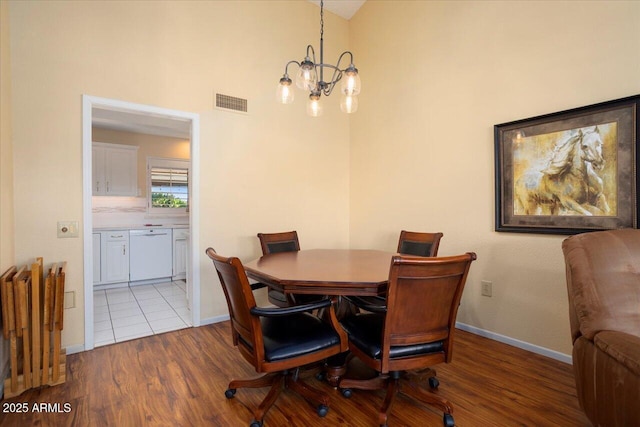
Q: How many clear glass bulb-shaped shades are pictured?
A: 5